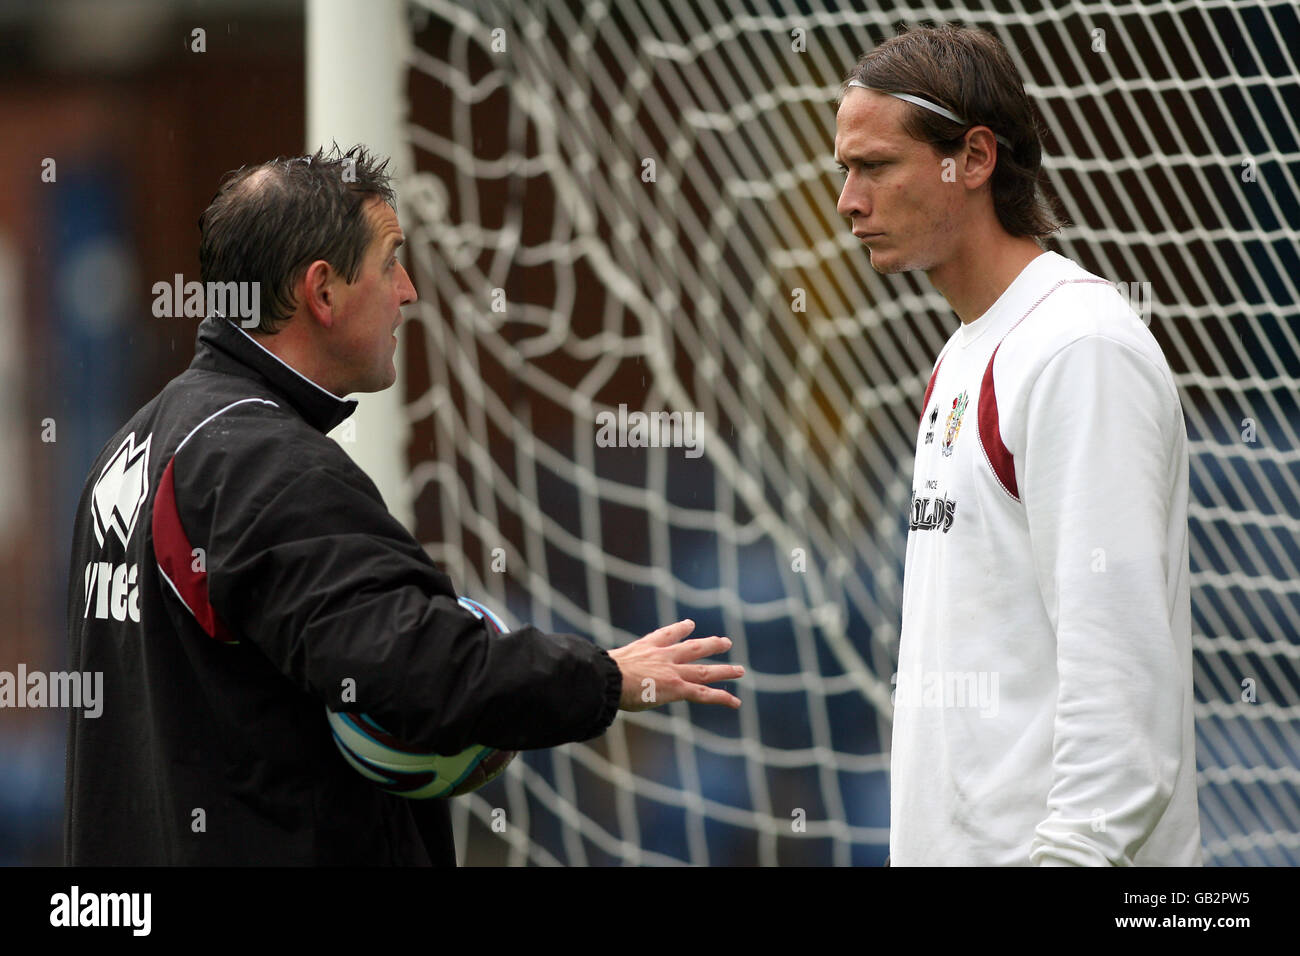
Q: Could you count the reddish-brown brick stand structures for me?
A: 1